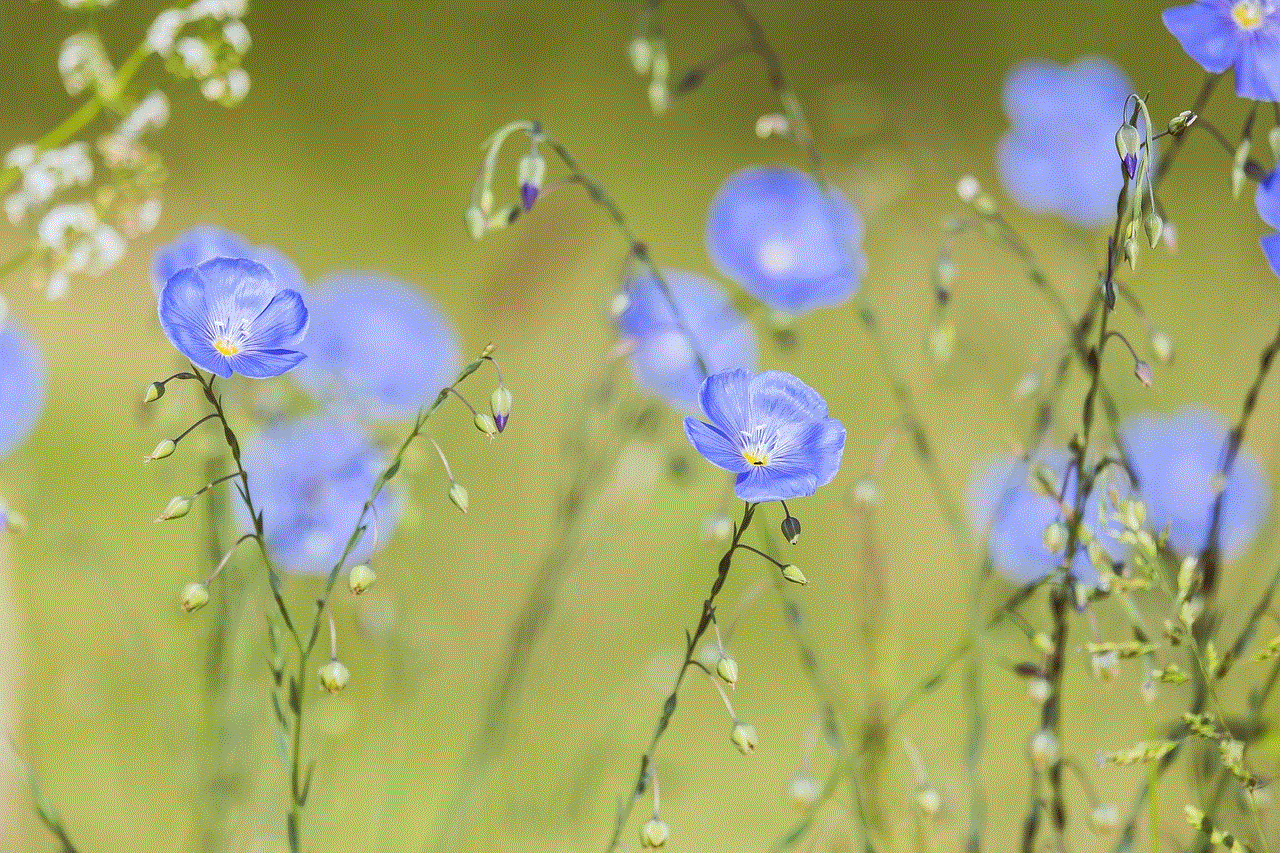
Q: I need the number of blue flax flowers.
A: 13